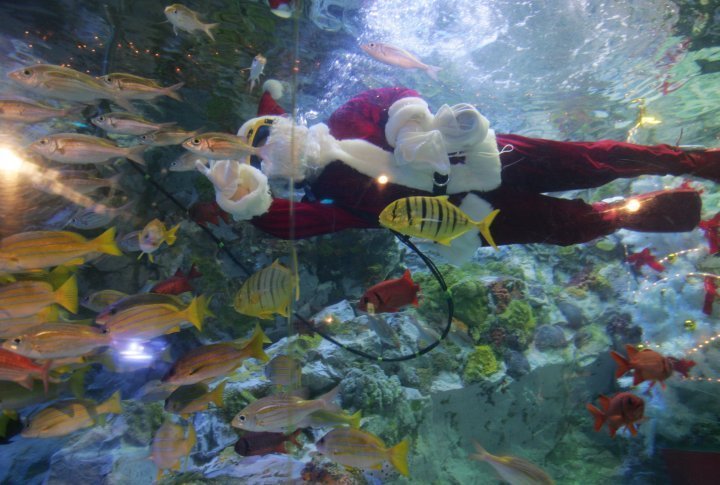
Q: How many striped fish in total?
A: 2